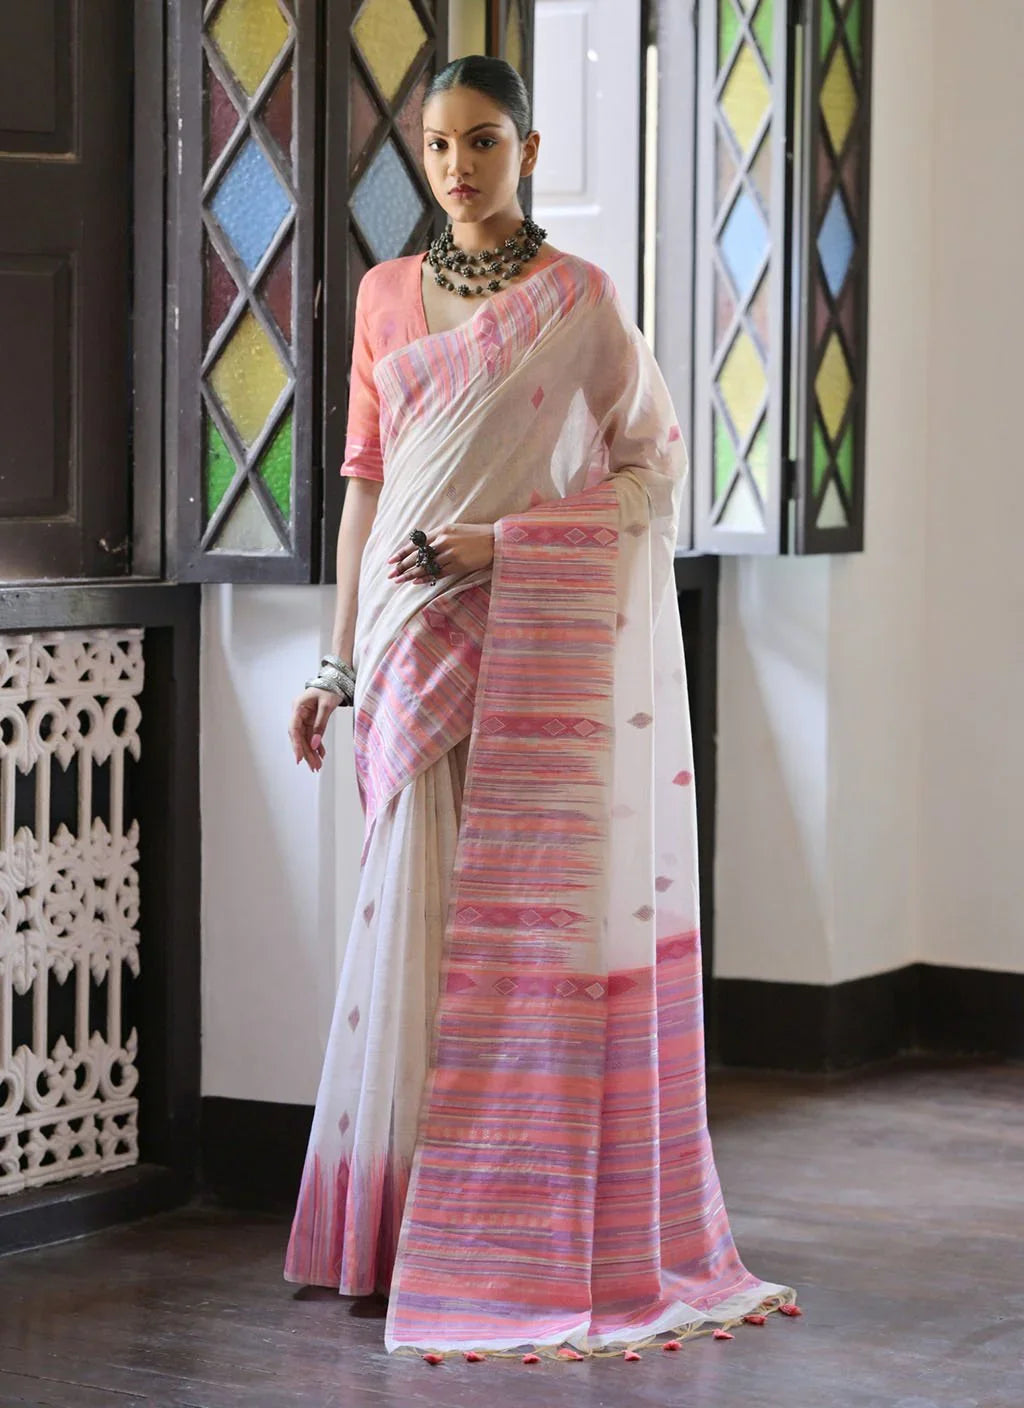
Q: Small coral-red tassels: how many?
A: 9